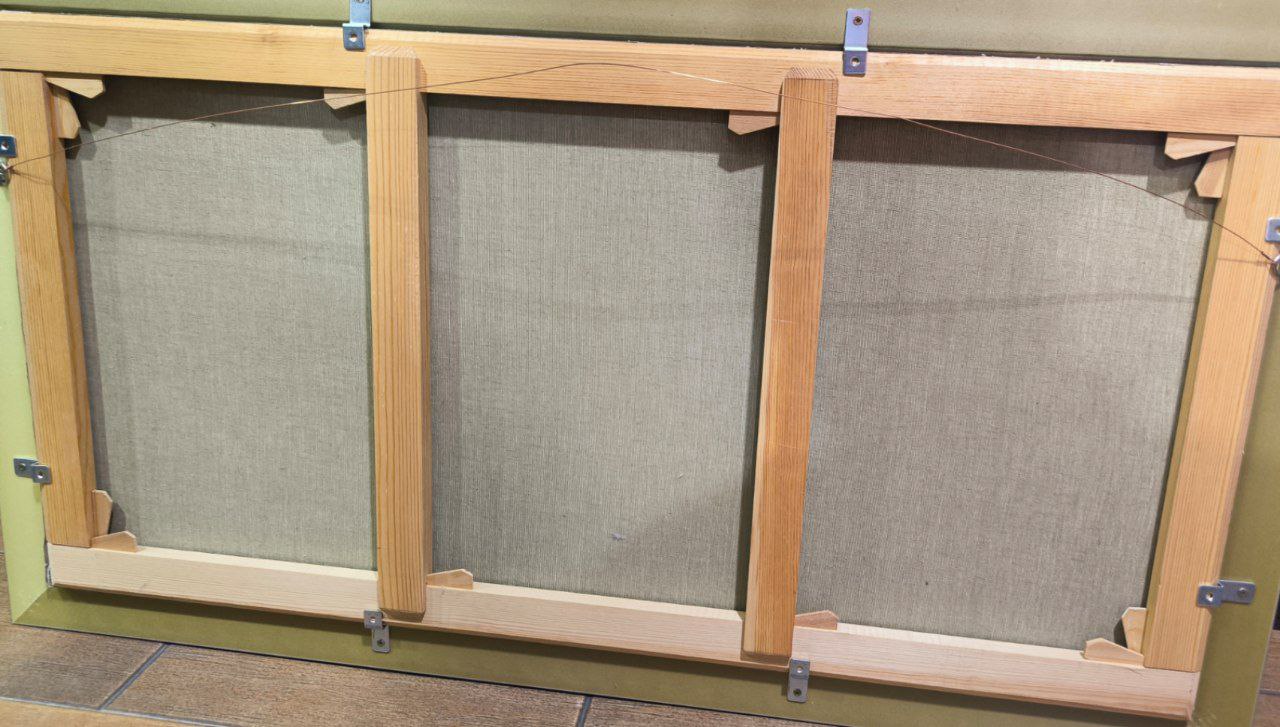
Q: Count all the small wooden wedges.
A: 12